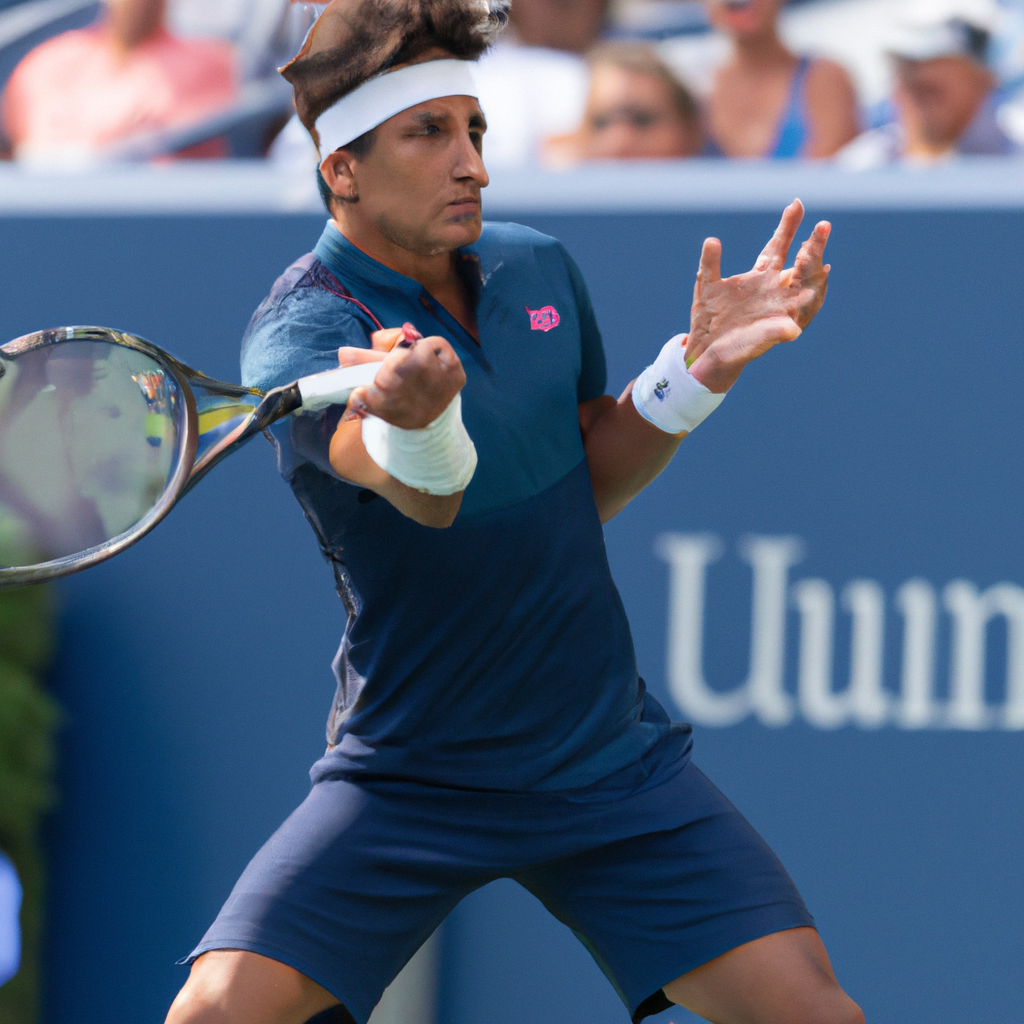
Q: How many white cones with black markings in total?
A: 0